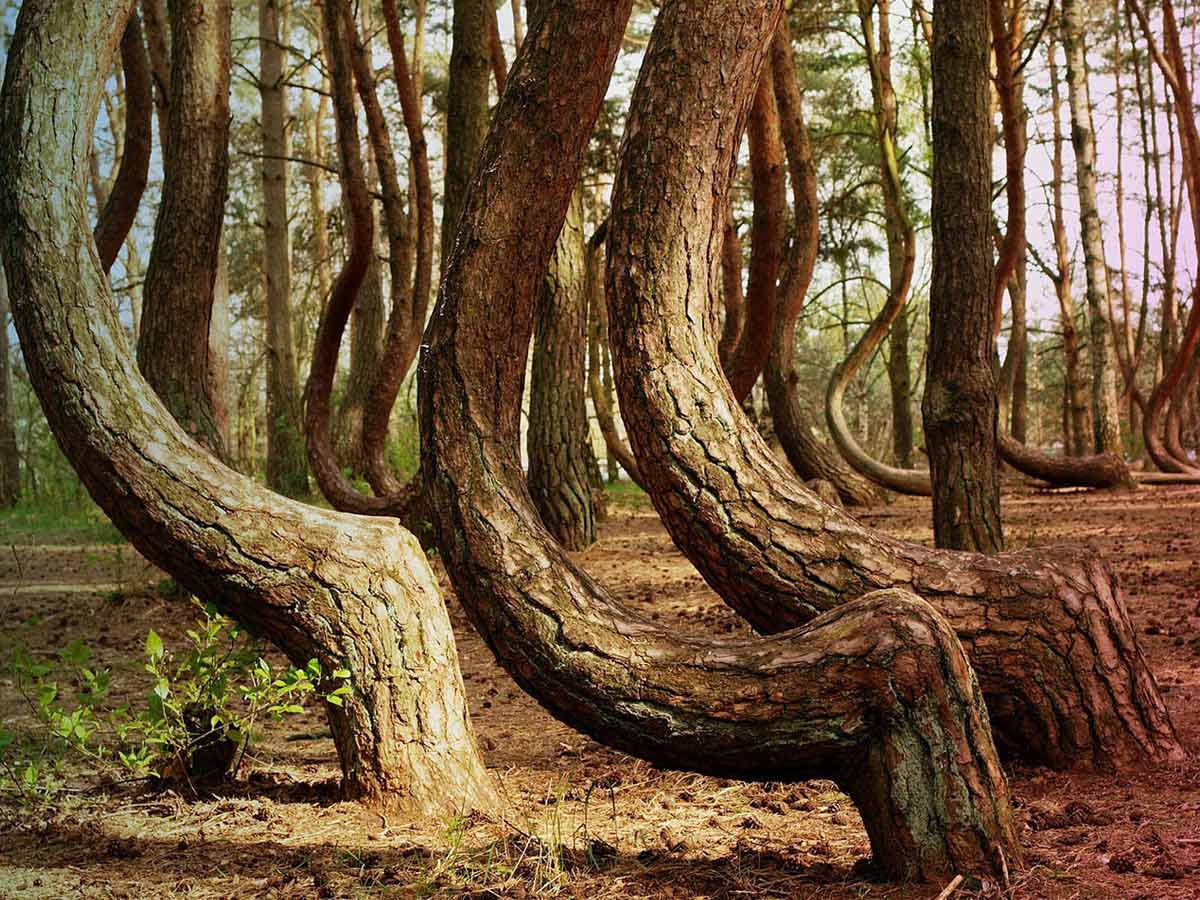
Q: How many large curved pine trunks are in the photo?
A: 3